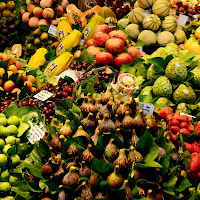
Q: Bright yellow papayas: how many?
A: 5